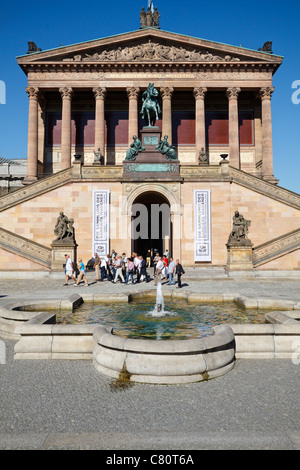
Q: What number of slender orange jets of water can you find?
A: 0